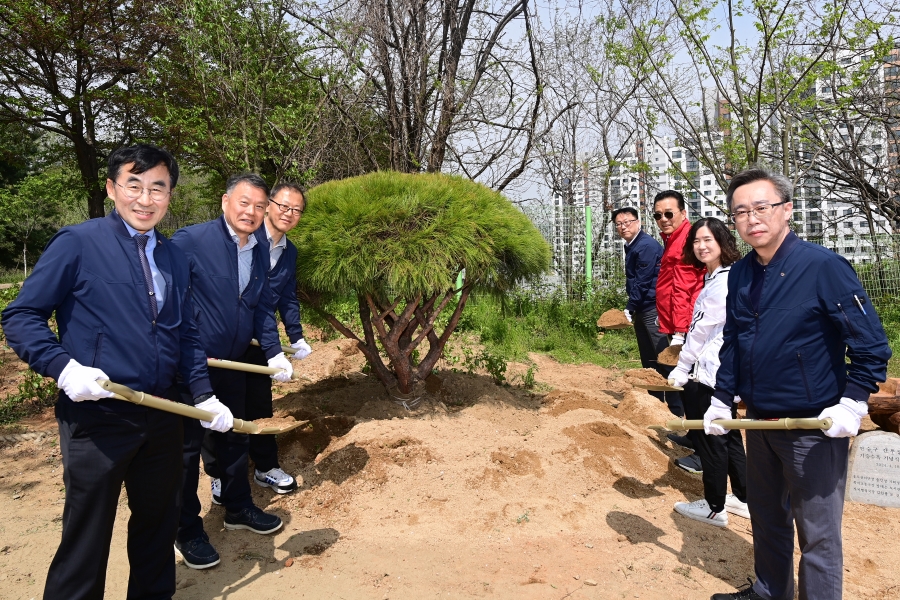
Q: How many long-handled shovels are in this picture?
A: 7